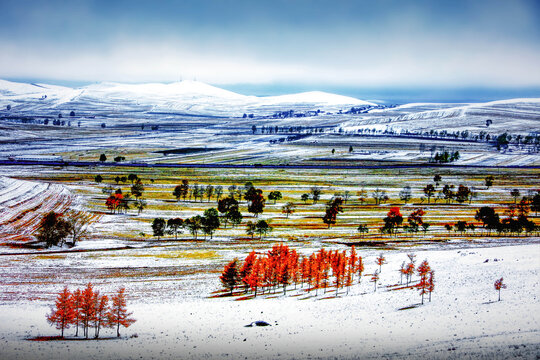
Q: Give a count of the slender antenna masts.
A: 2